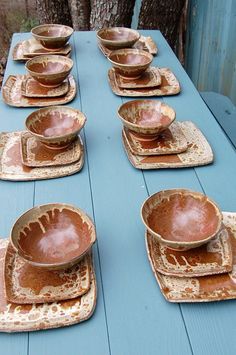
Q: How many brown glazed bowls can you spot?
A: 8